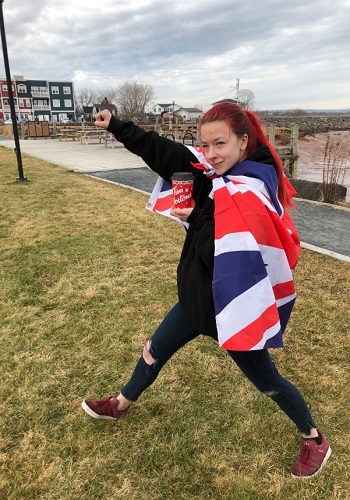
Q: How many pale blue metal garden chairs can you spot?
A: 0